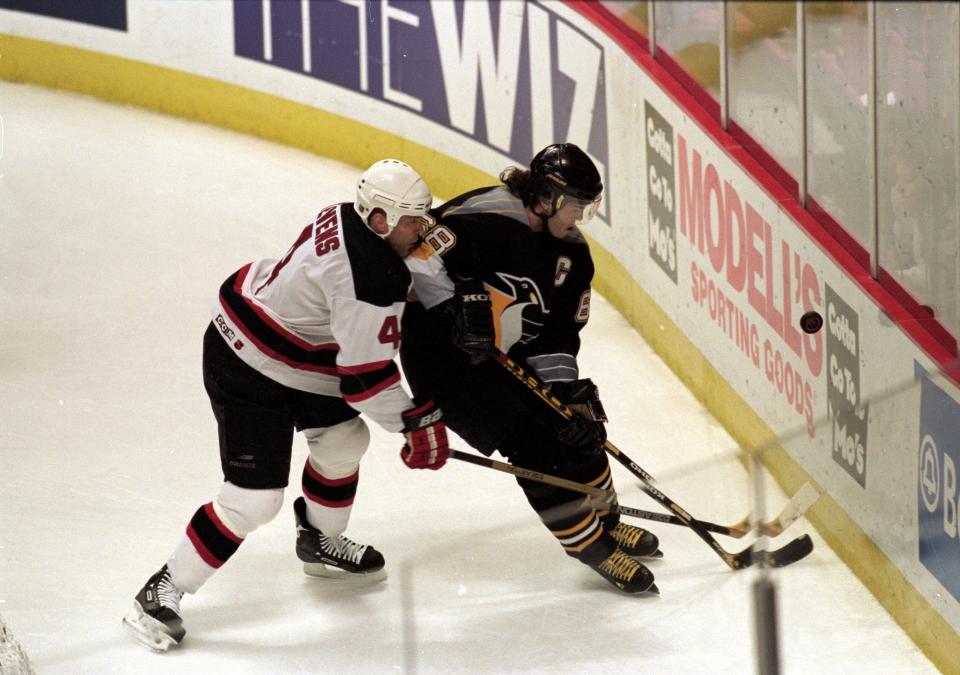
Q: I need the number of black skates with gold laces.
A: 2